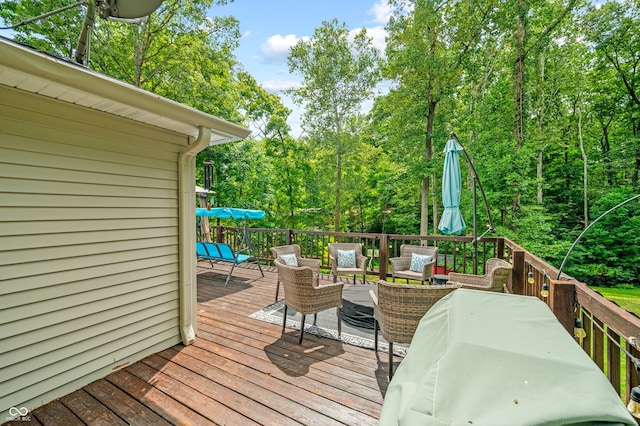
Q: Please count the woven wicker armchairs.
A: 6